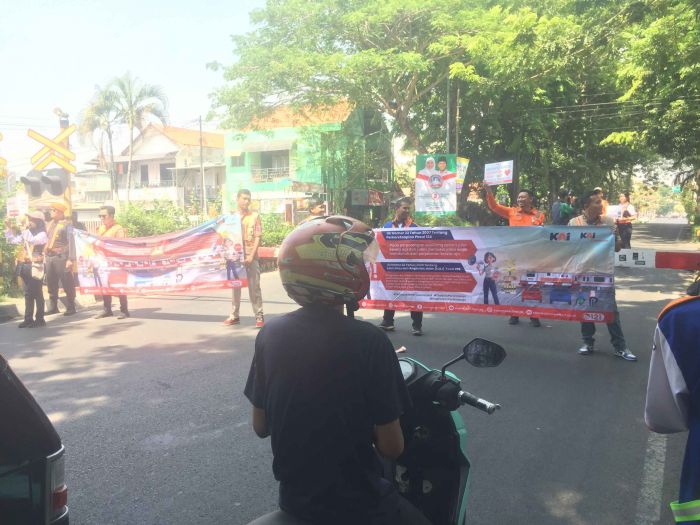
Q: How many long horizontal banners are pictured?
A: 2